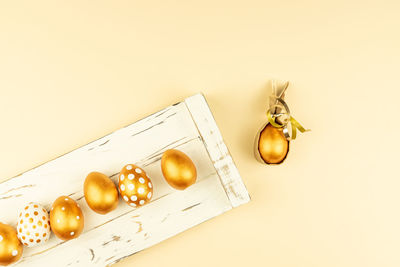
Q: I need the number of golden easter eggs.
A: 6